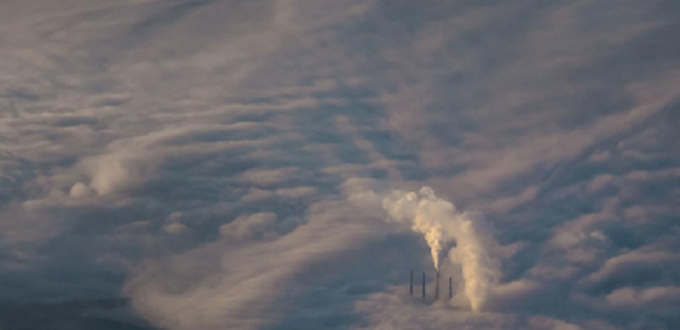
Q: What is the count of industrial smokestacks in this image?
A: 4